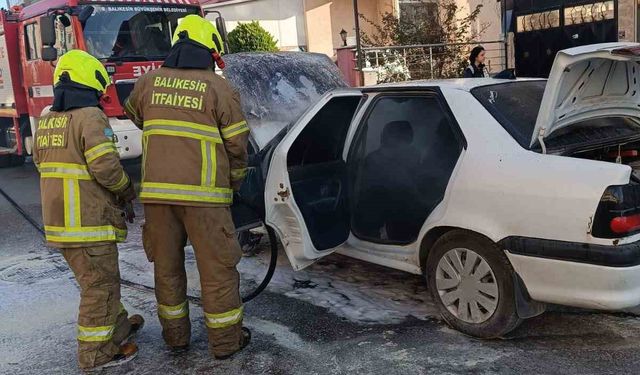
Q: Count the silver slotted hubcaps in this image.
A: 1